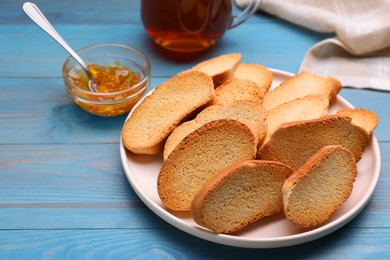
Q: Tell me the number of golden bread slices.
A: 13